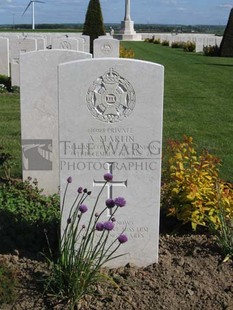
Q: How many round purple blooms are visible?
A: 7